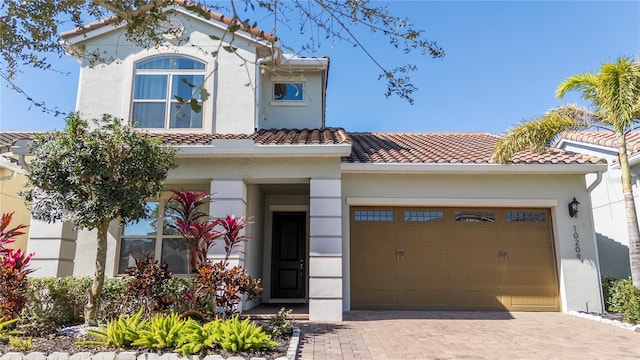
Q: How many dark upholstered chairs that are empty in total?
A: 0